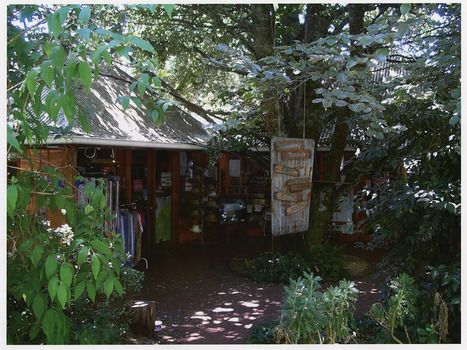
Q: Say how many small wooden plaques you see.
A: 7